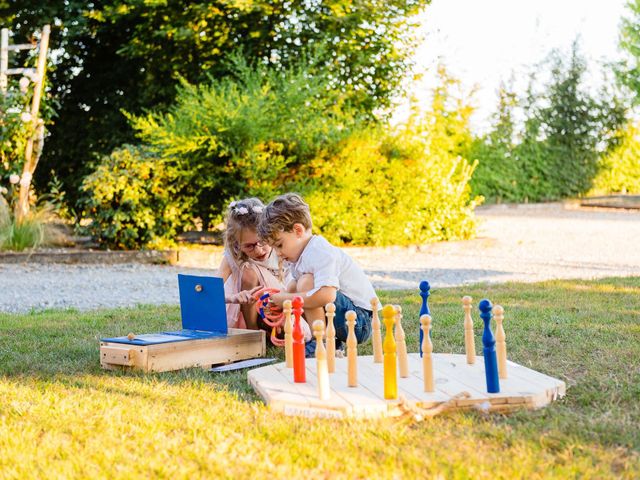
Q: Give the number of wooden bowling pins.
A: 13